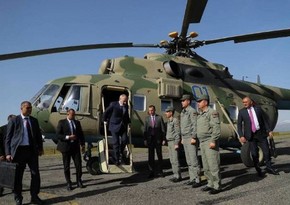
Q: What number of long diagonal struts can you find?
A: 1